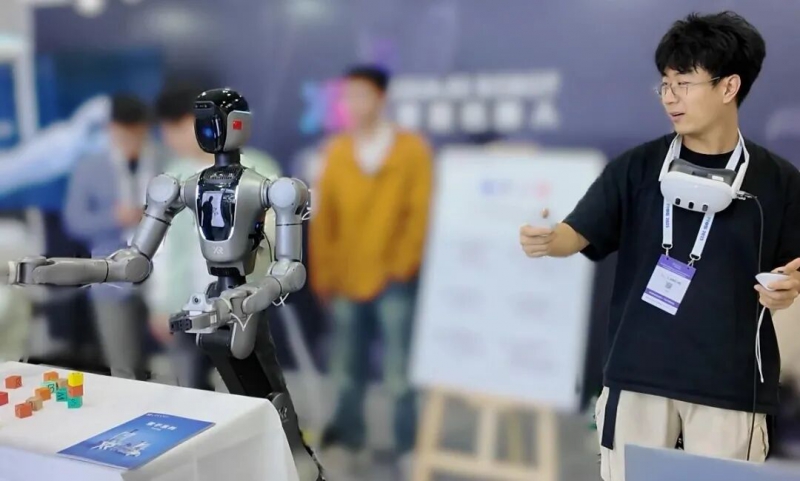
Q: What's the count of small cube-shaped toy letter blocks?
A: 12